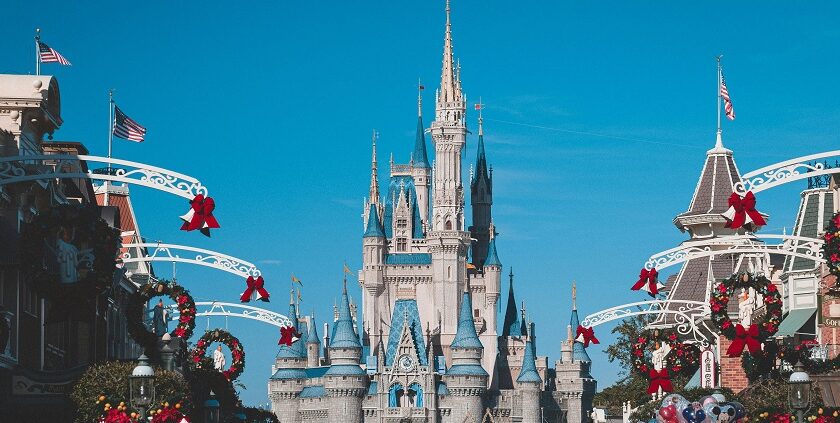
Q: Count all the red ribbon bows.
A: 8